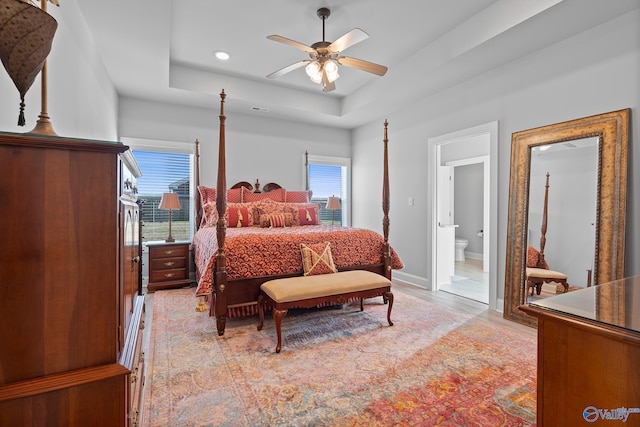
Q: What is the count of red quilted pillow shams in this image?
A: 3